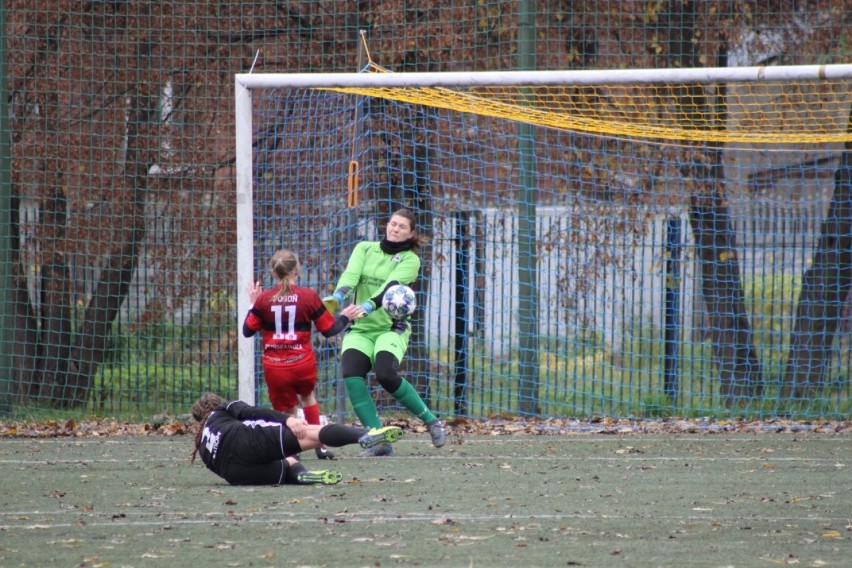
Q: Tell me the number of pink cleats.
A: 0